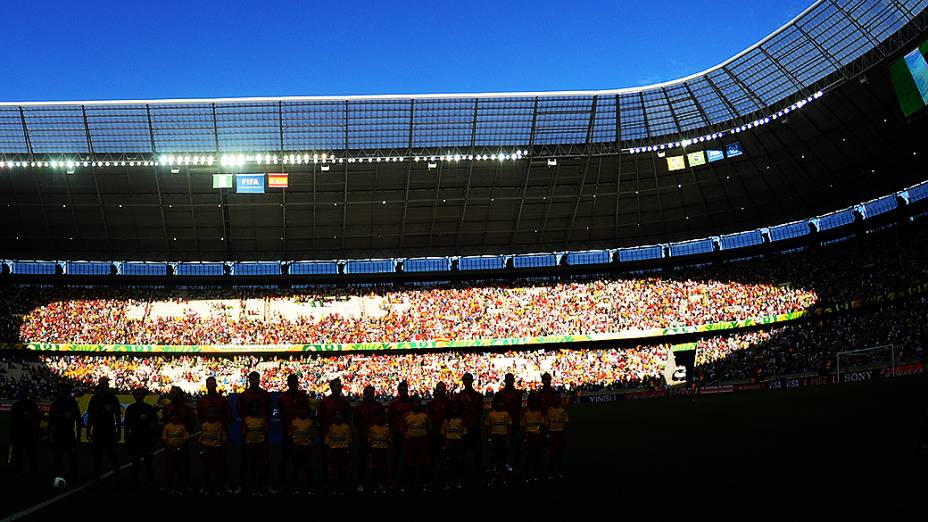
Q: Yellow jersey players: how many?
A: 11